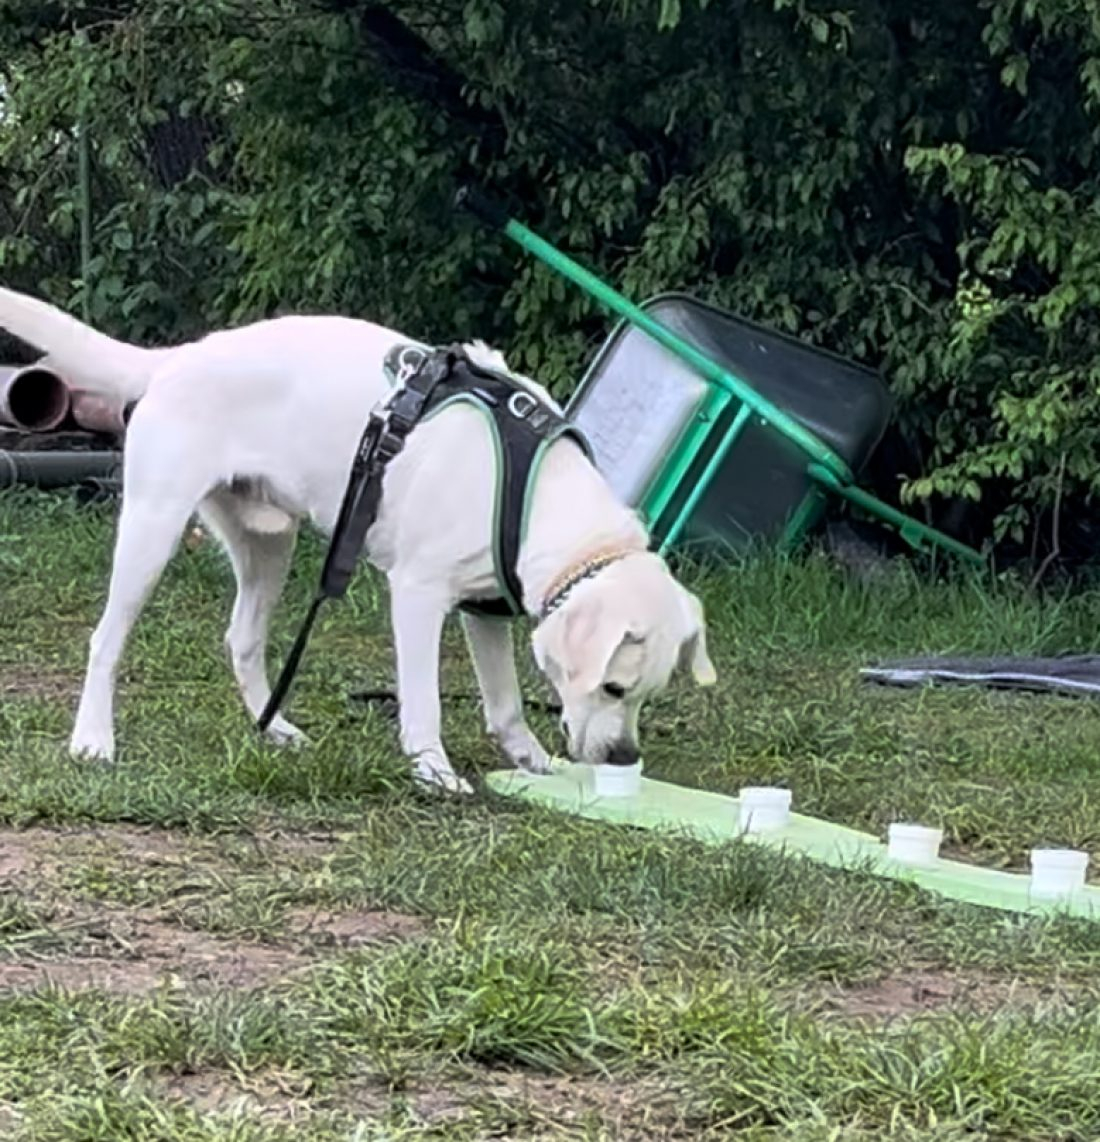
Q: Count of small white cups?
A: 4